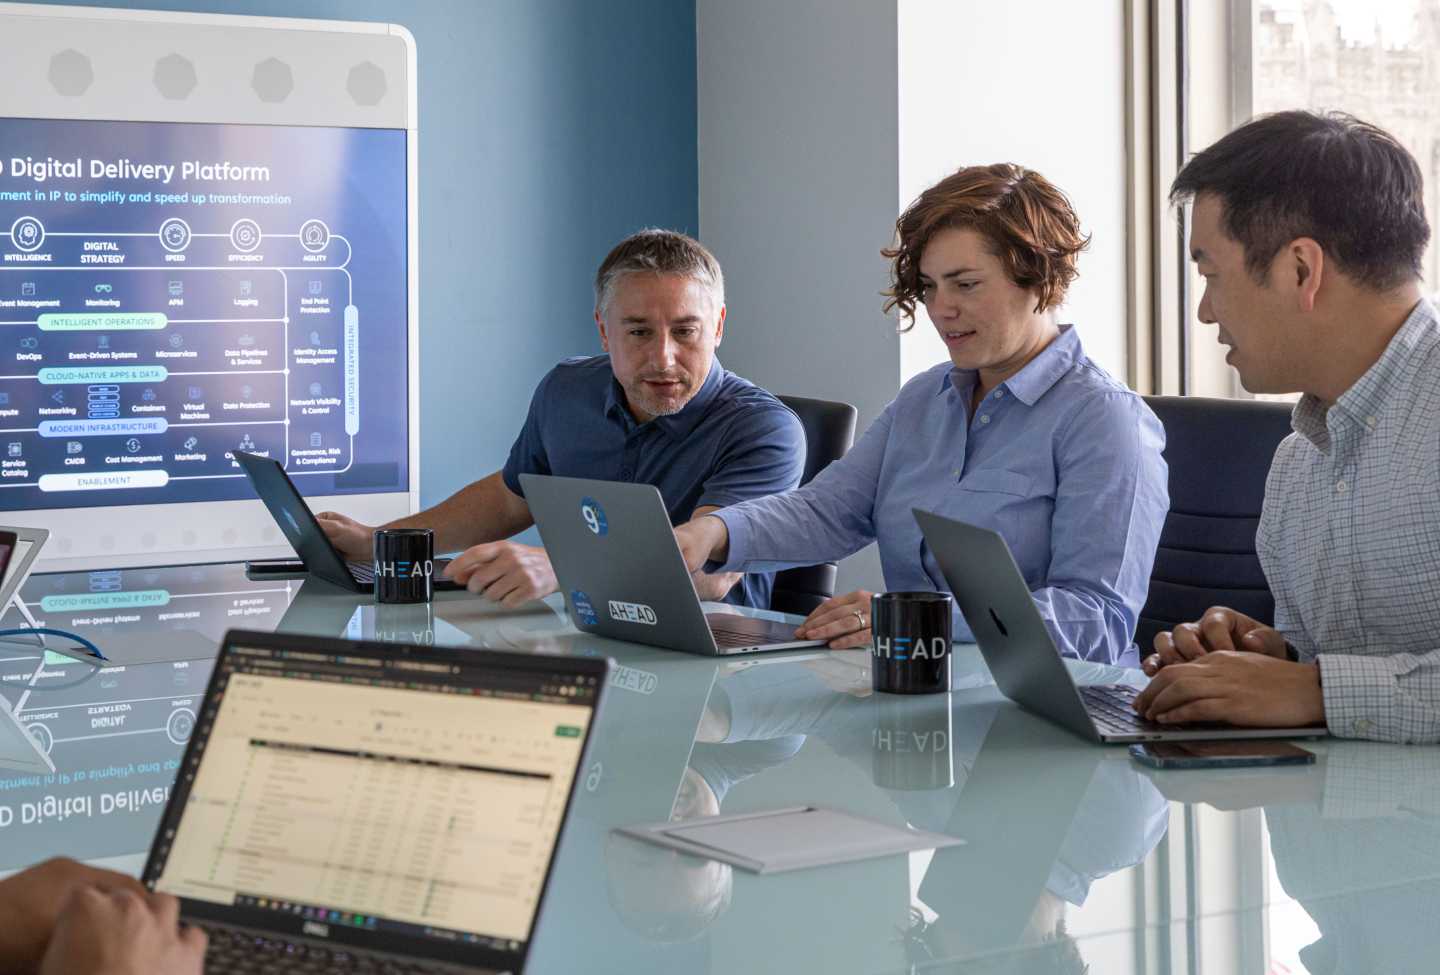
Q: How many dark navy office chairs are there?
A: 2